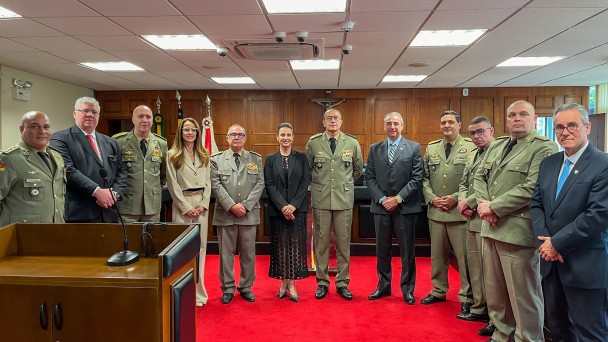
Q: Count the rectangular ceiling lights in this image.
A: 9